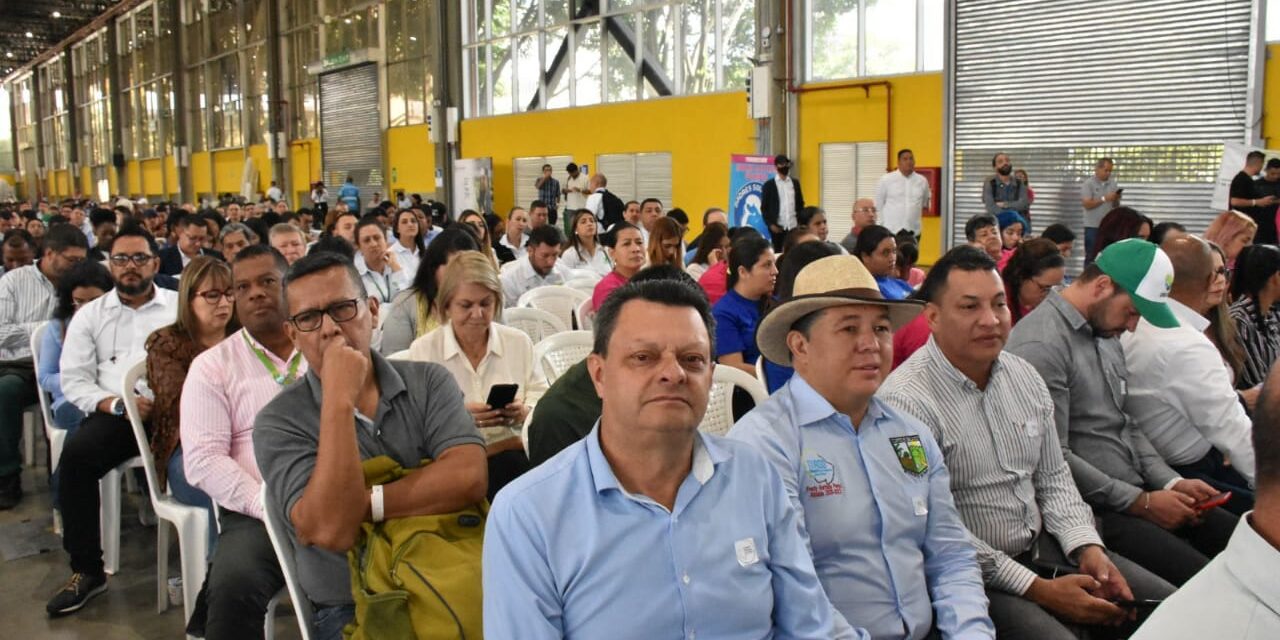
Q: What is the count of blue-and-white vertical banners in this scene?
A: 1